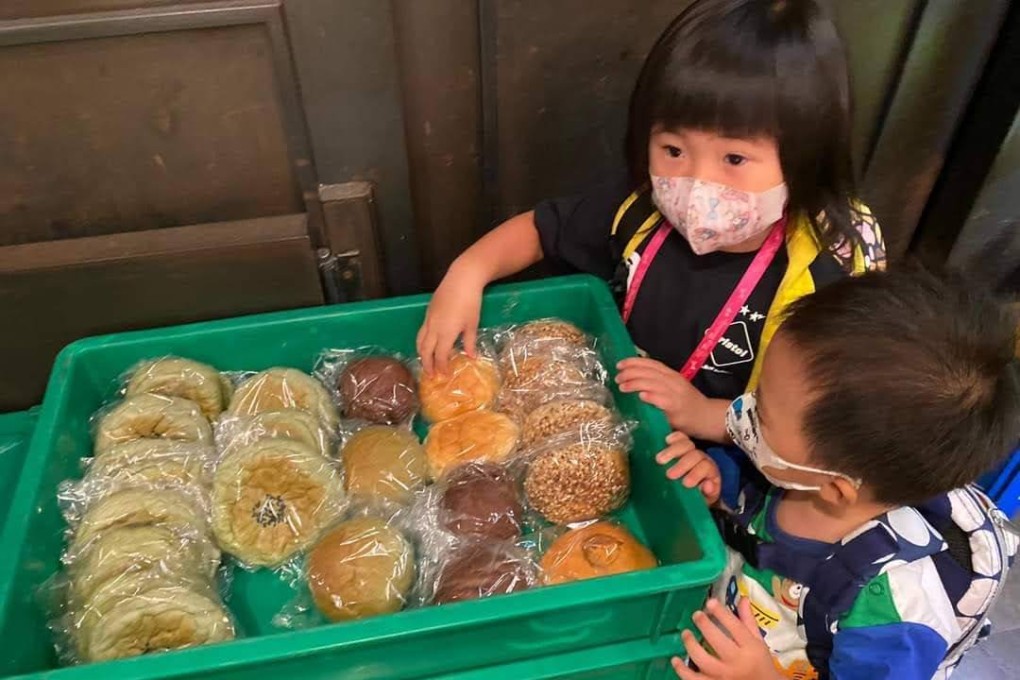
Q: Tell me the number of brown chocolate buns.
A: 3